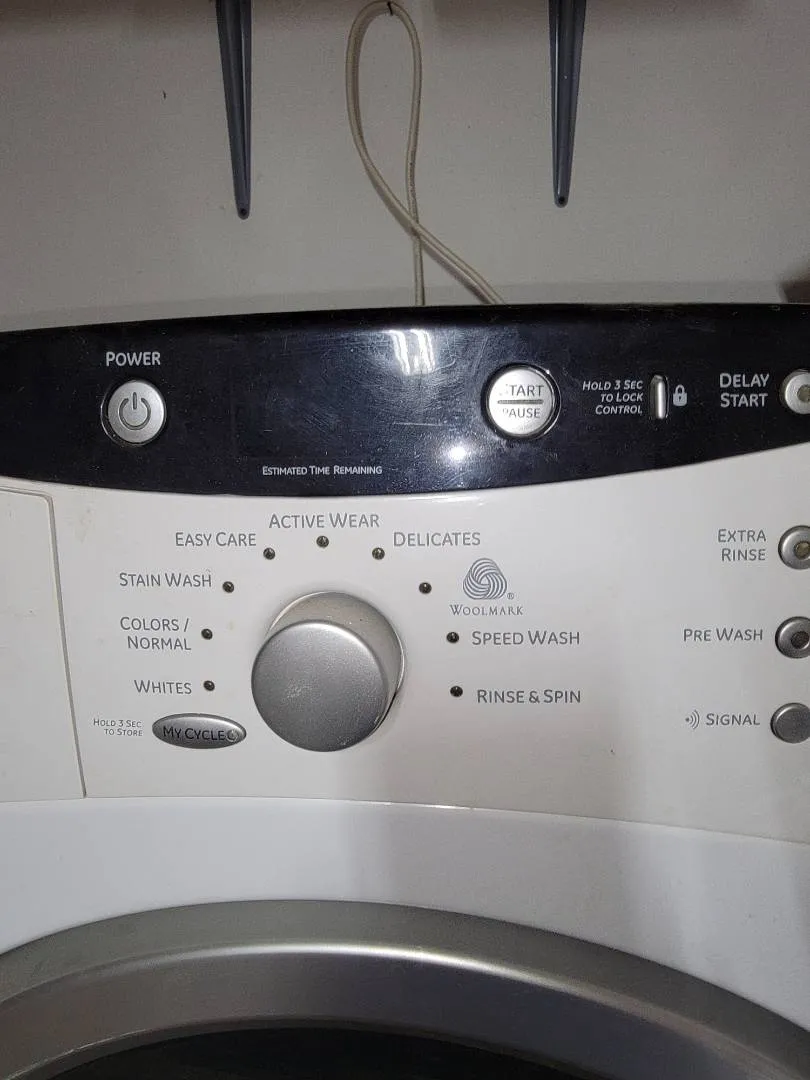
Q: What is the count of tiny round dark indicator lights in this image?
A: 9